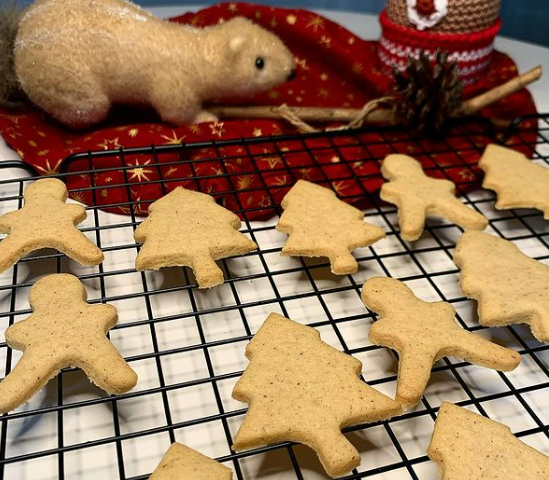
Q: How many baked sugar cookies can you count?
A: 11